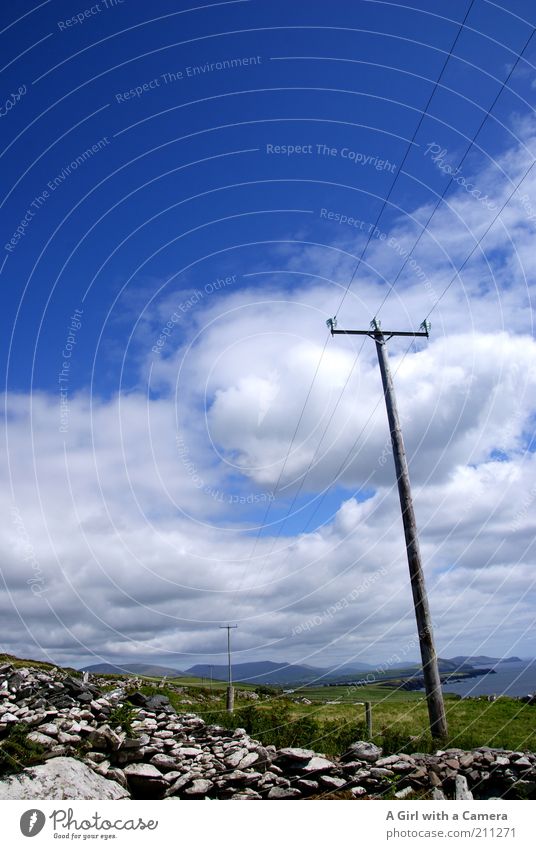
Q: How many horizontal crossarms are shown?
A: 2